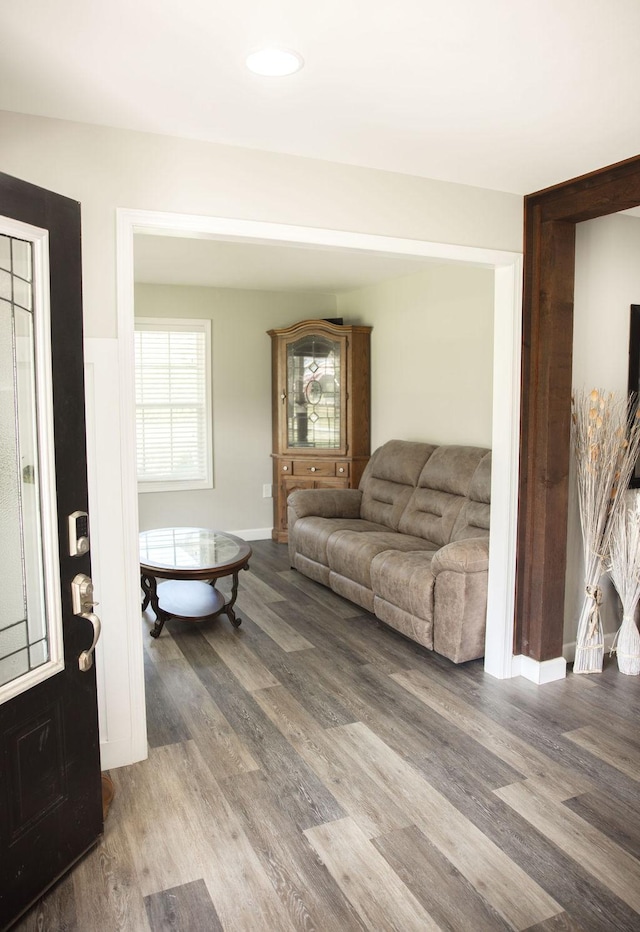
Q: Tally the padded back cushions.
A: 3